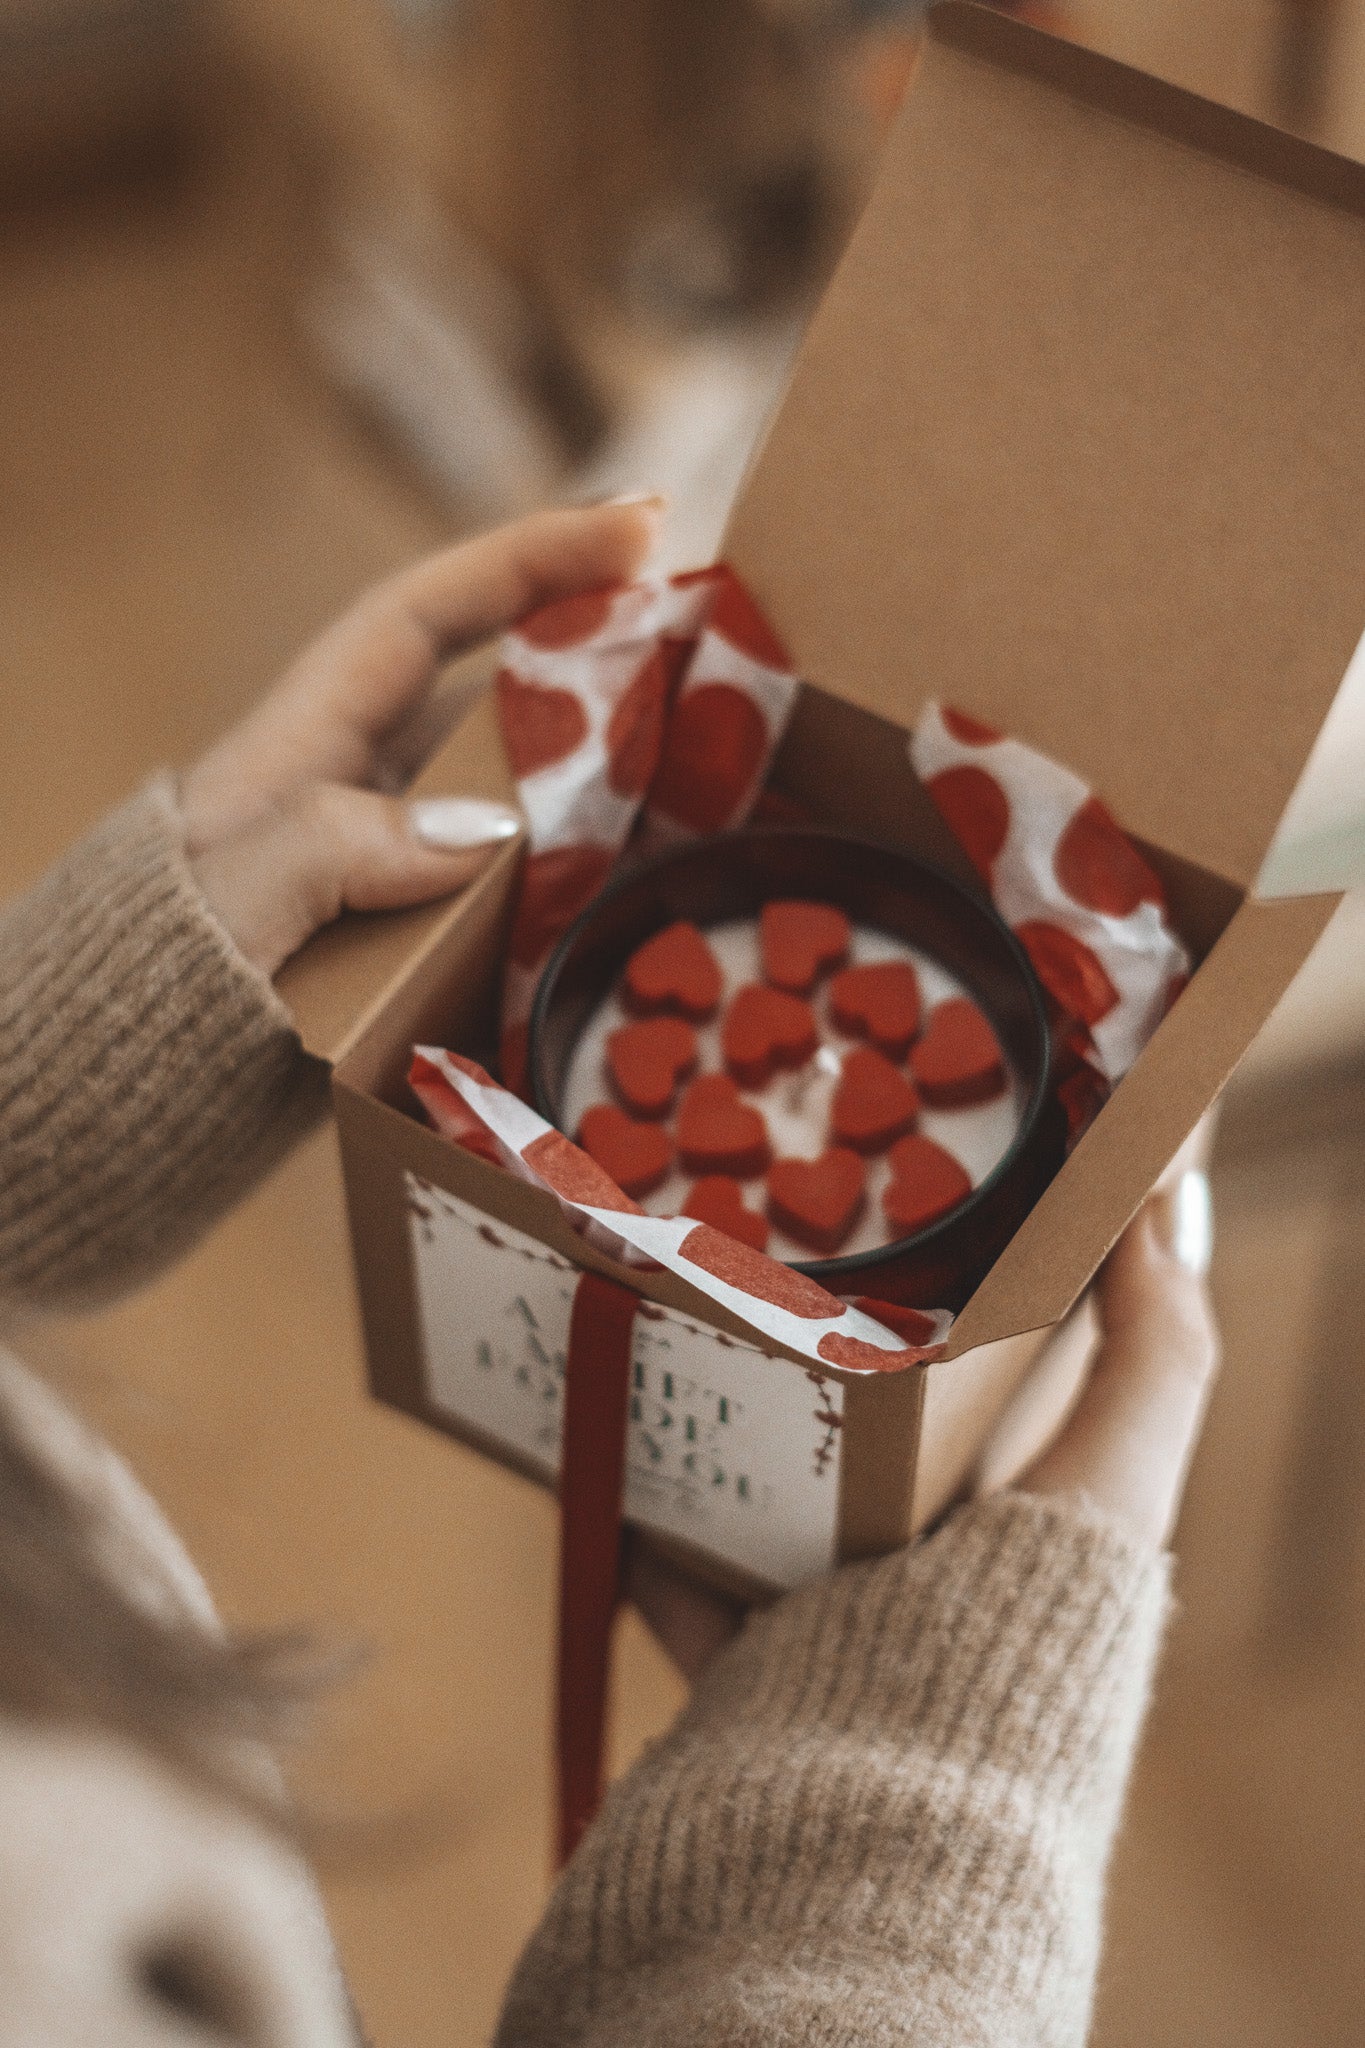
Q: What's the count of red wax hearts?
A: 12